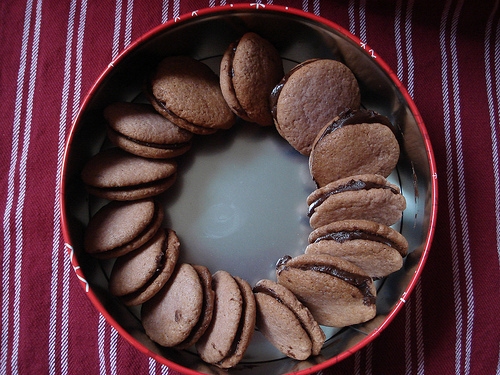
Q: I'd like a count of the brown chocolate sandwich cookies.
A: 14